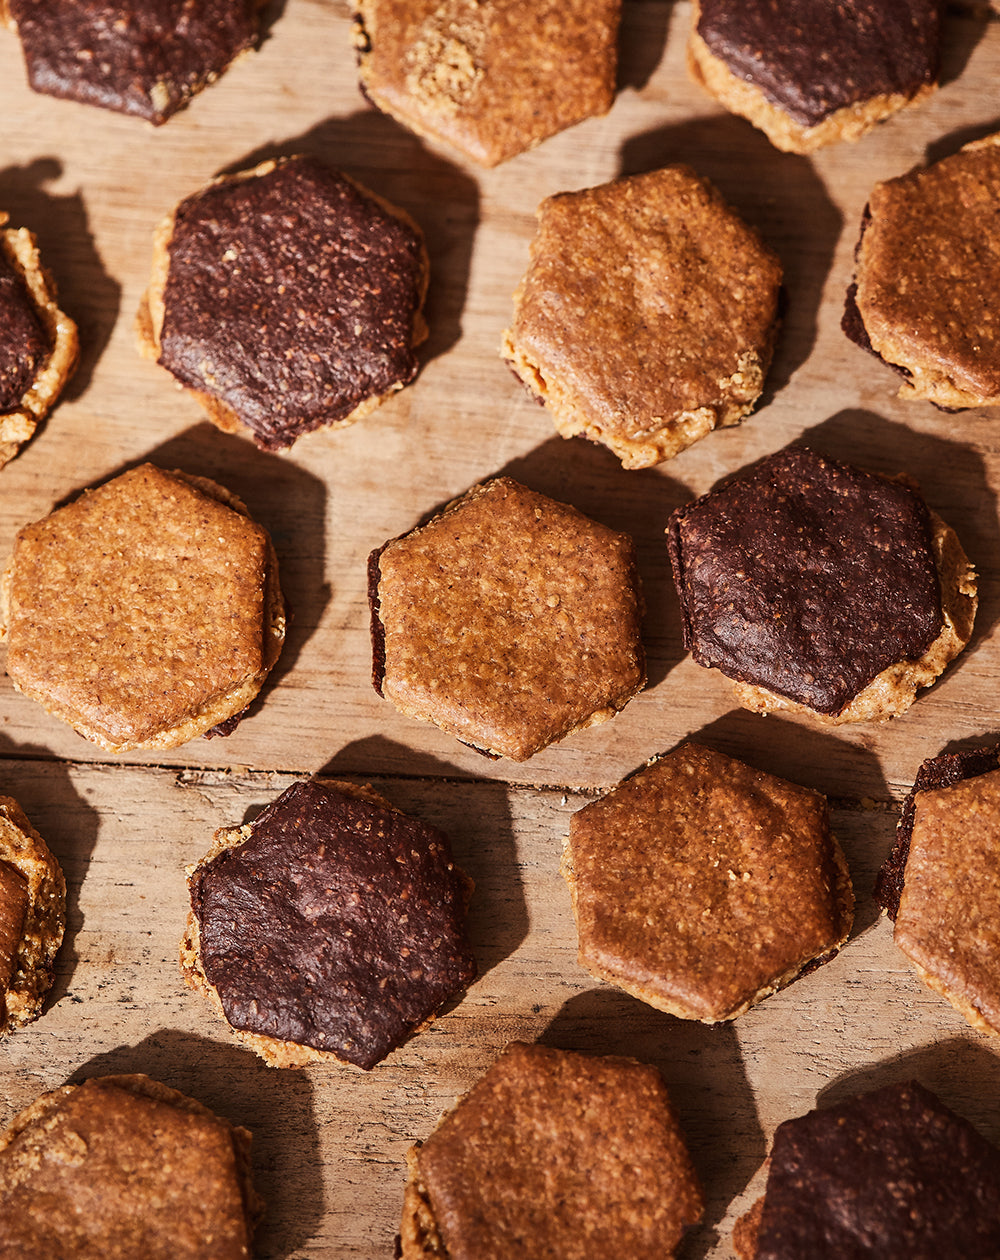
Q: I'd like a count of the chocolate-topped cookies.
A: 7